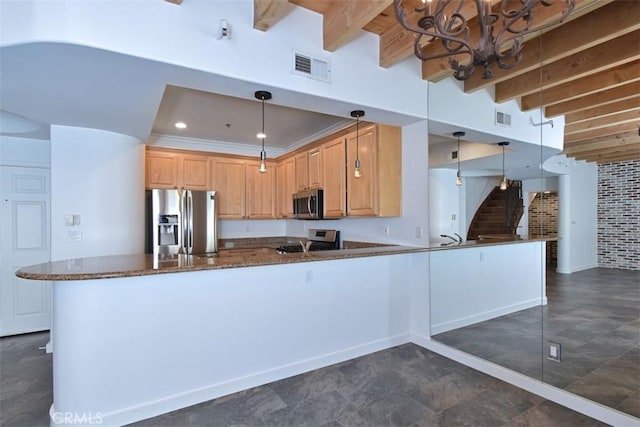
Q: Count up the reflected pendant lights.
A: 2